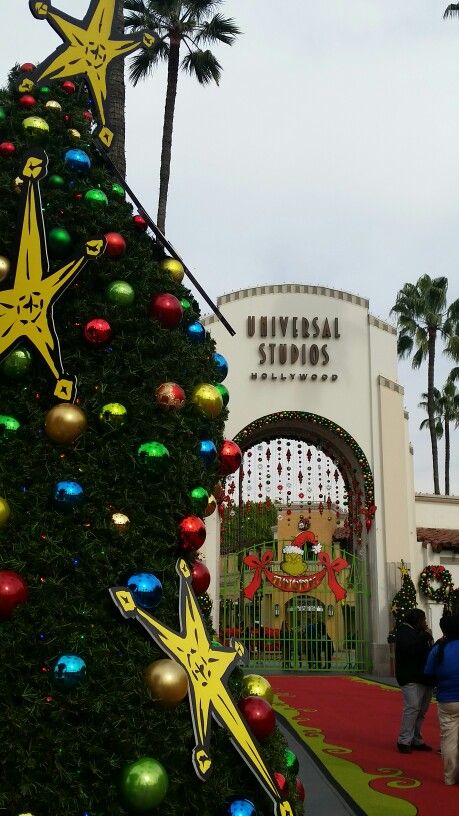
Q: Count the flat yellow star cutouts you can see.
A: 3